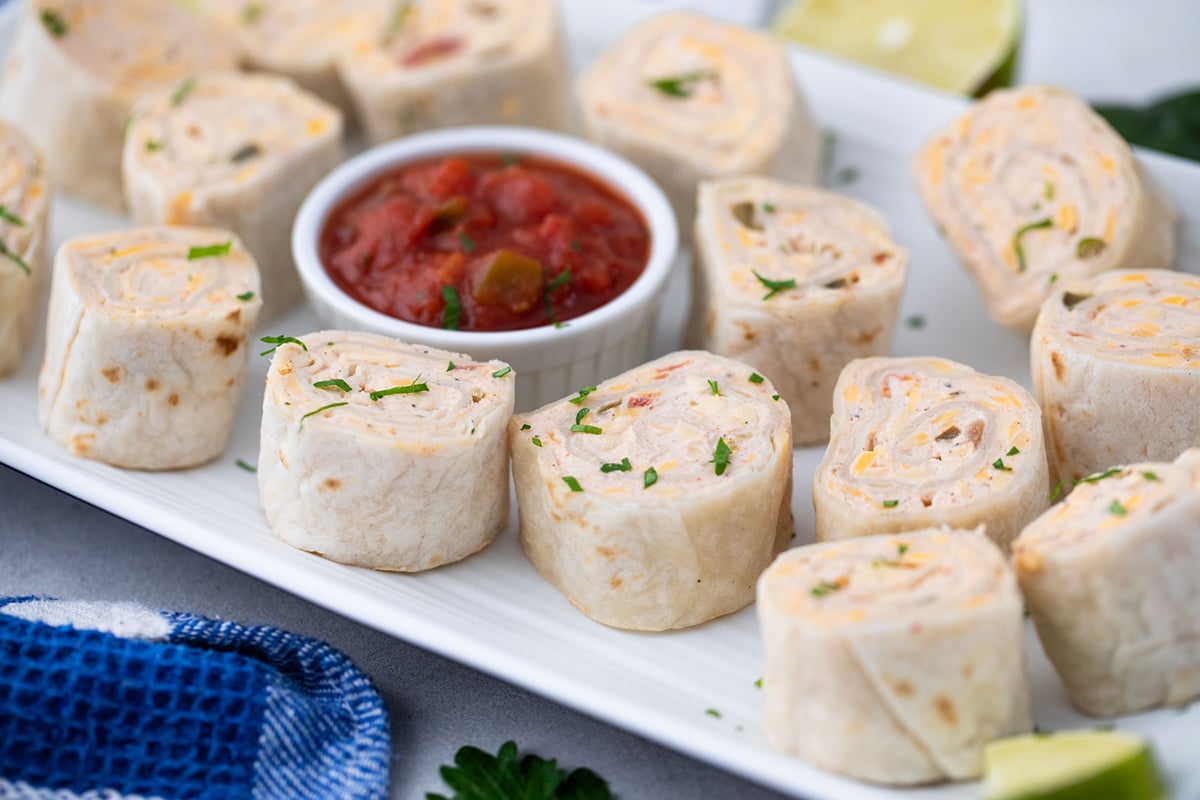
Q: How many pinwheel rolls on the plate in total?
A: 15